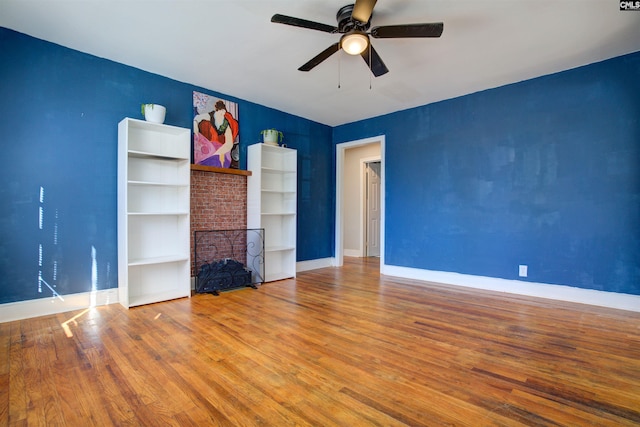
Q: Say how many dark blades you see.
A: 4